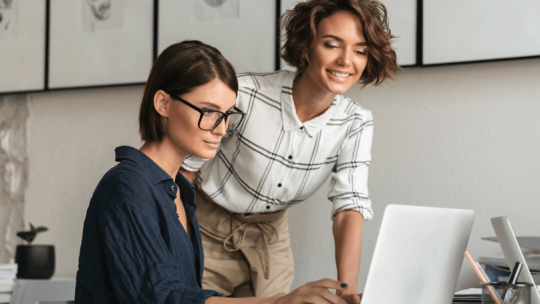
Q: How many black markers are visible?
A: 1